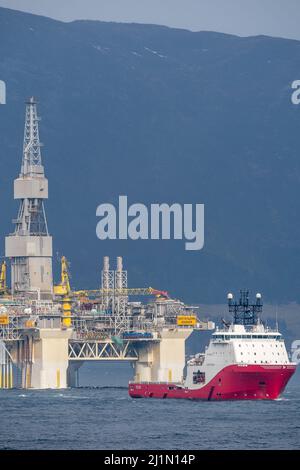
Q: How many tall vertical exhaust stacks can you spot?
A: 2